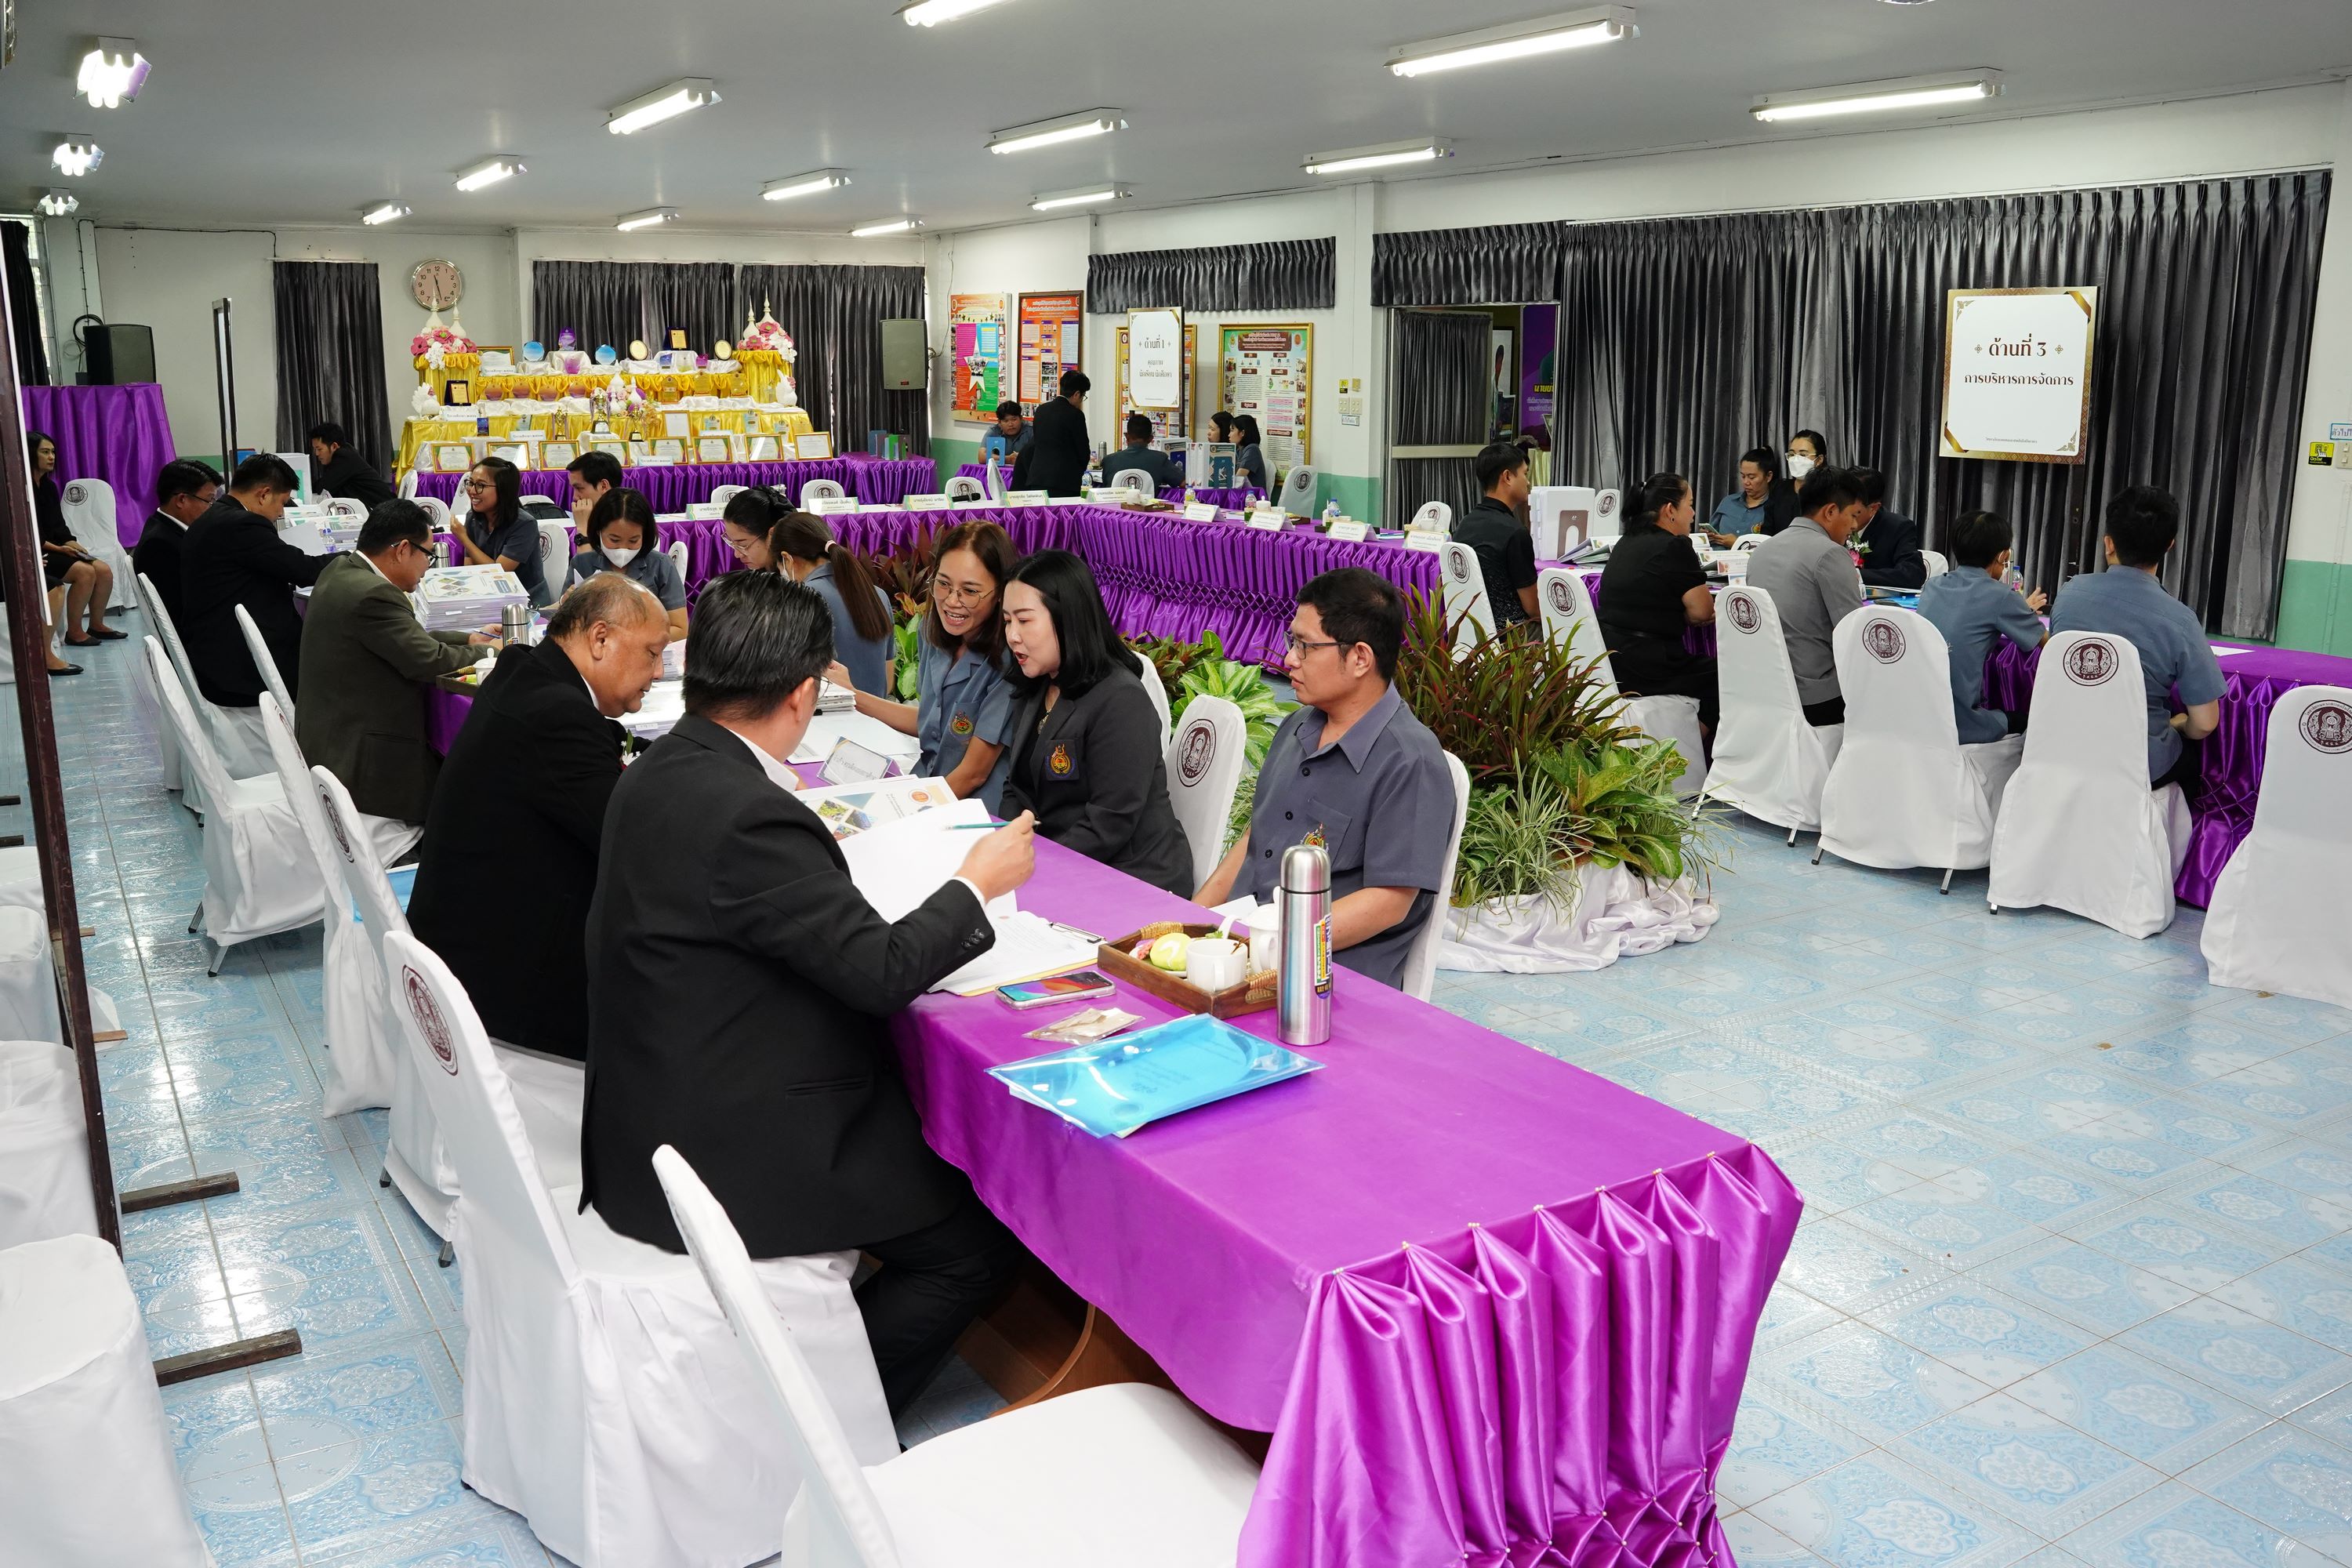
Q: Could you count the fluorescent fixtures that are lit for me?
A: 15